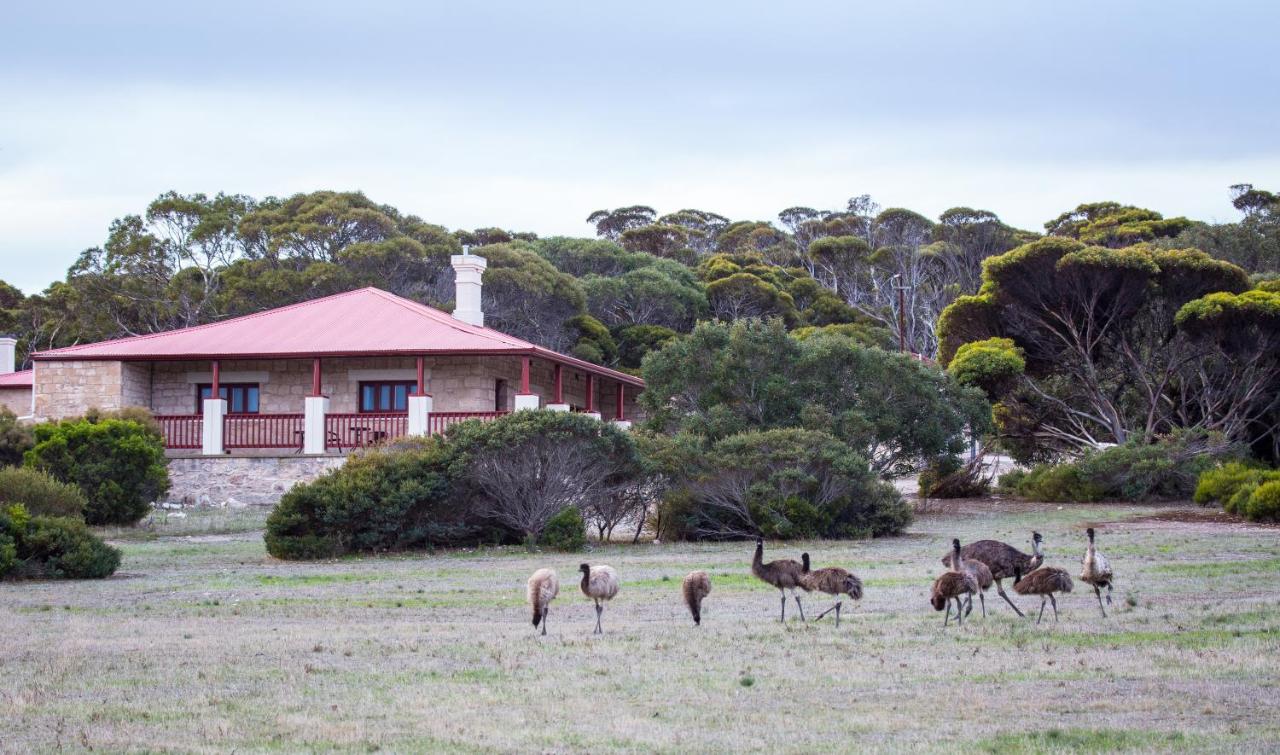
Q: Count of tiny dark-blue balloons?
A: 0